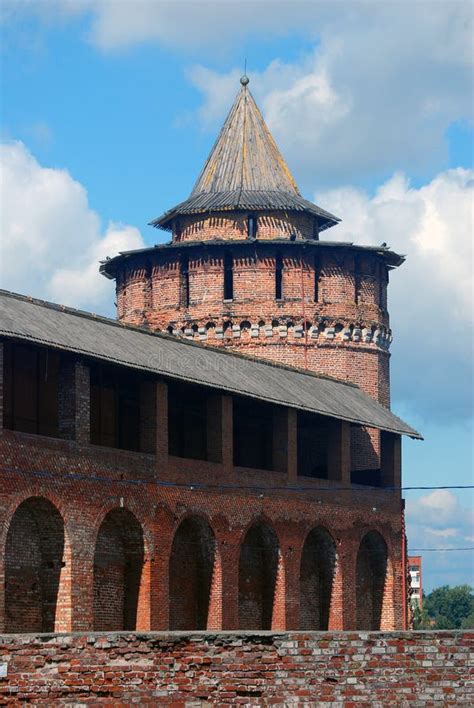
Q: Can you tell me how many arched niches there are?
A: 6